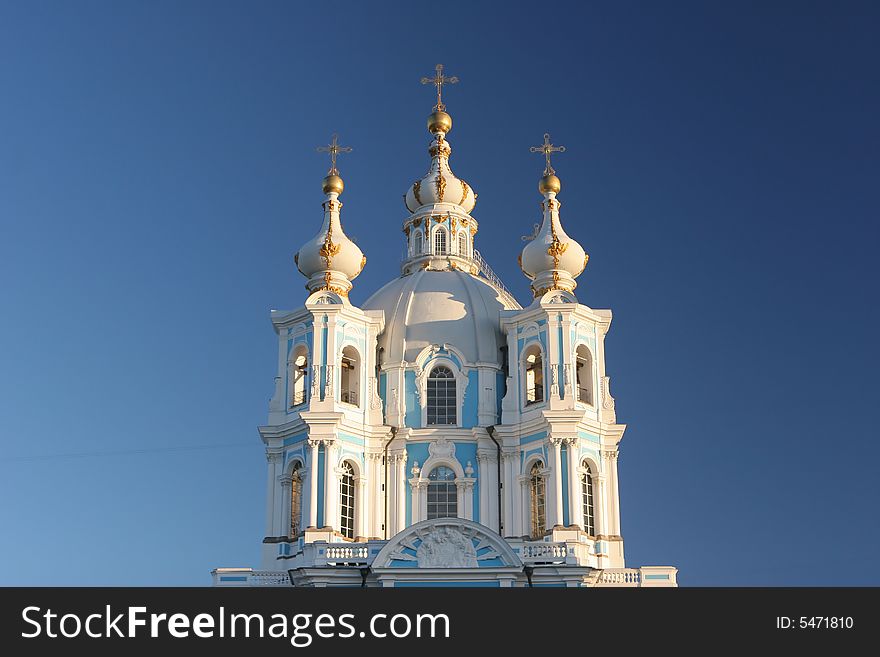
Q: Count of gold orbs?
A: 3